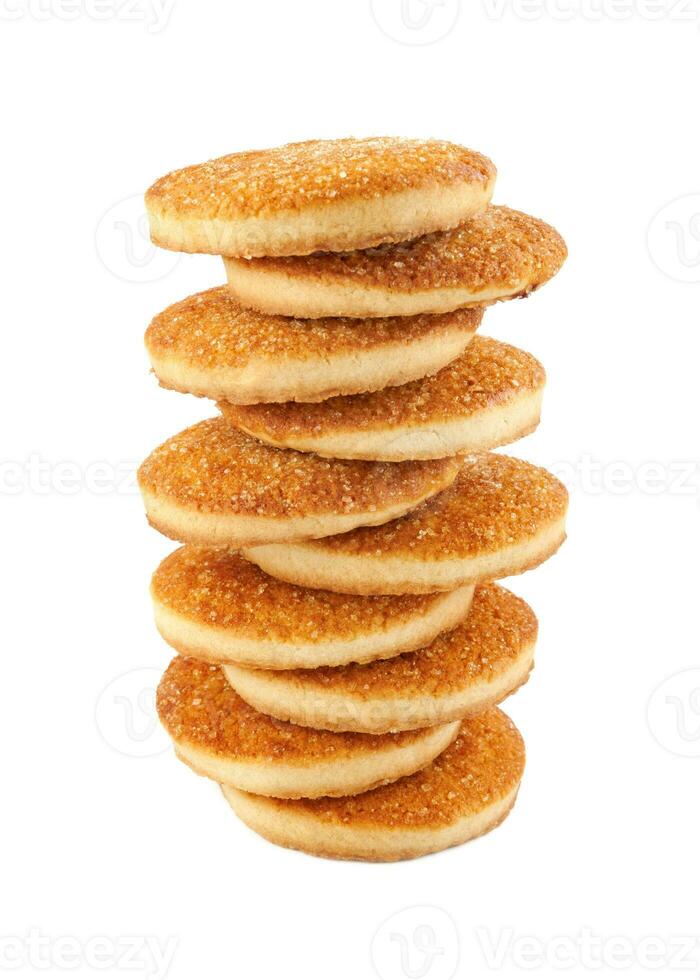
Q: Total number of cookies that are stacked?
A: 10